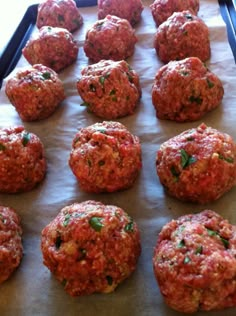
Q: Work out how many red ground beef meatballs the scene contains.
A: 15